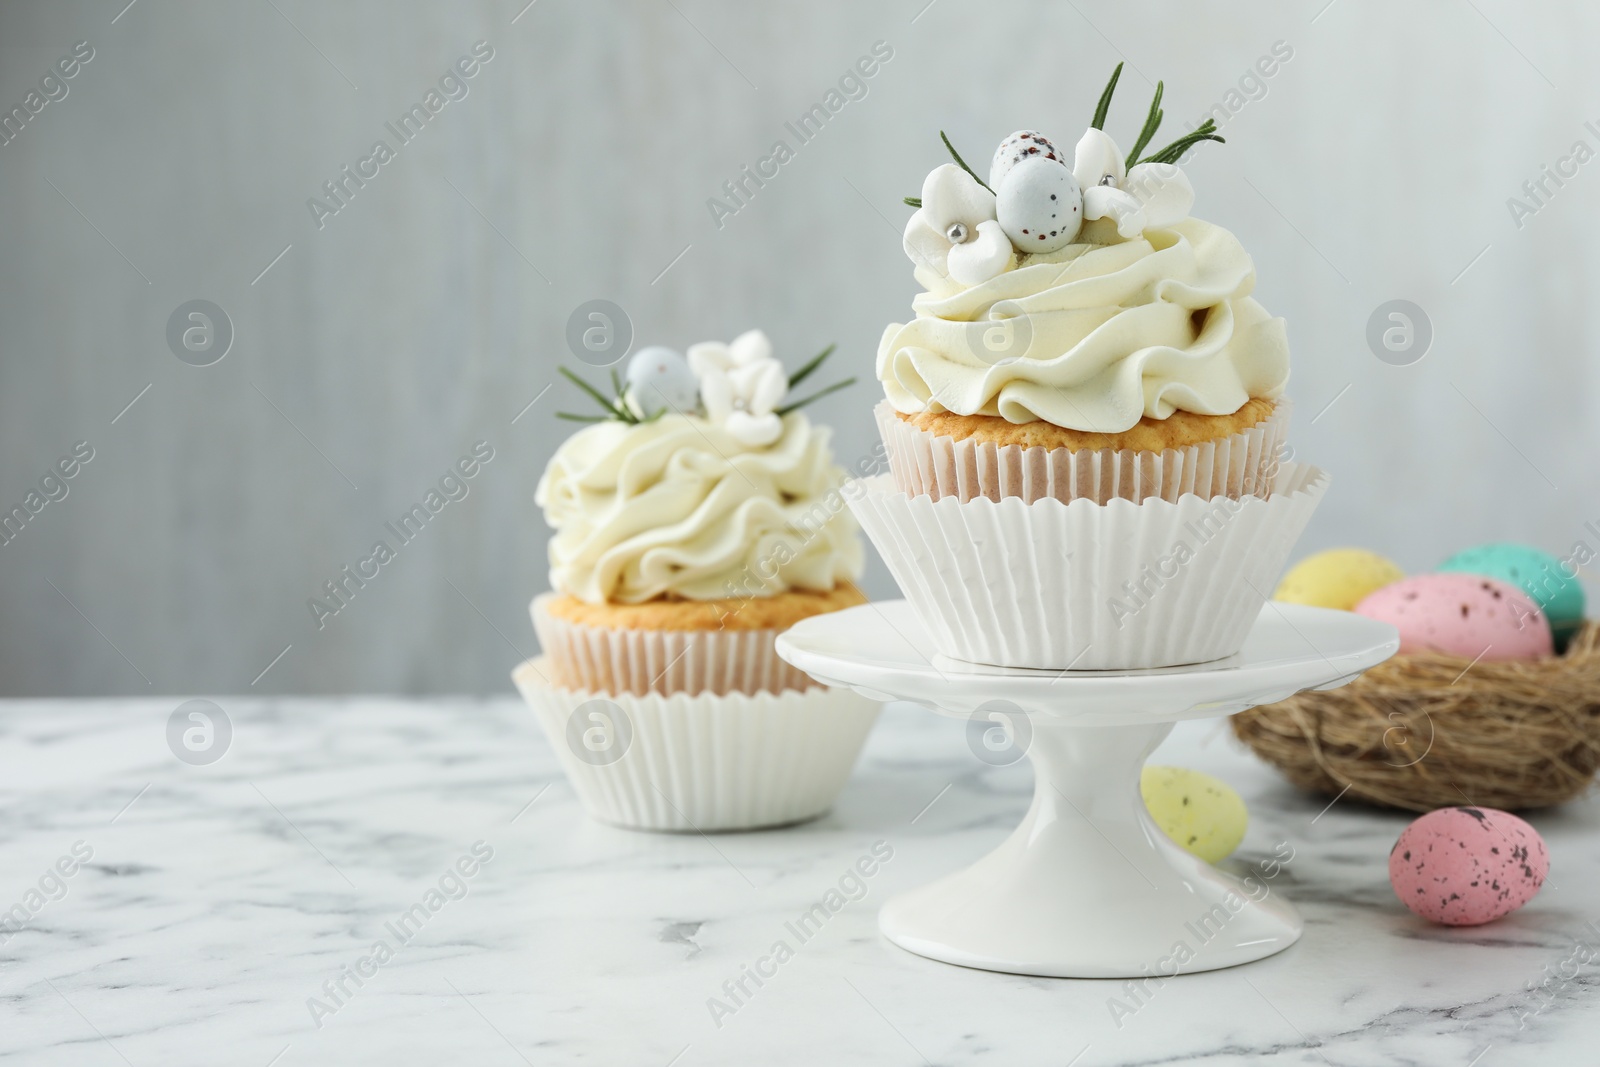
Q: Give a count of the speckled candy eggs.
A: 8